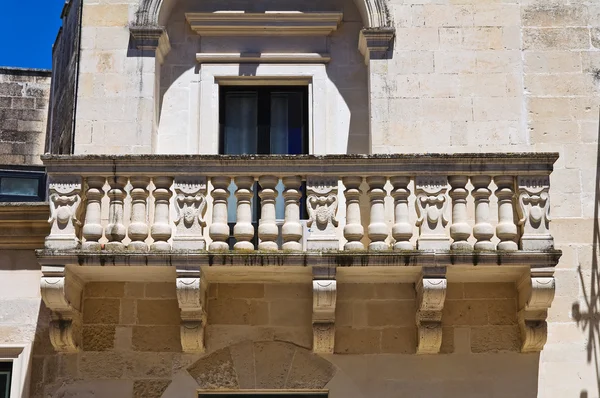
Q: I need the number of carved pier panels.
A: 5